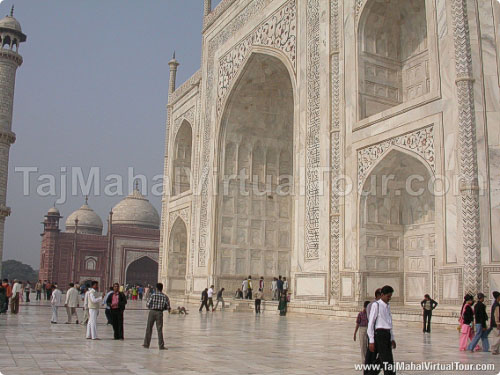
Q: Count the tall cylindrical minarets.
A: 1